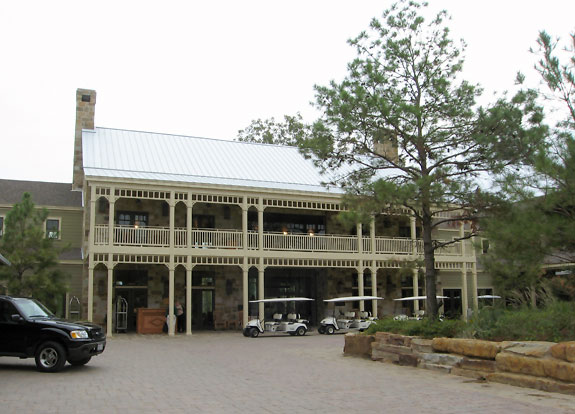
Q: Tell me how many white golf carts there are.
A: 4